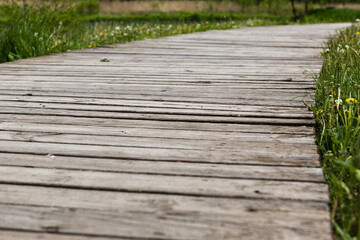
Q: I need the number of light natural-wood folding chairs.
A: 0